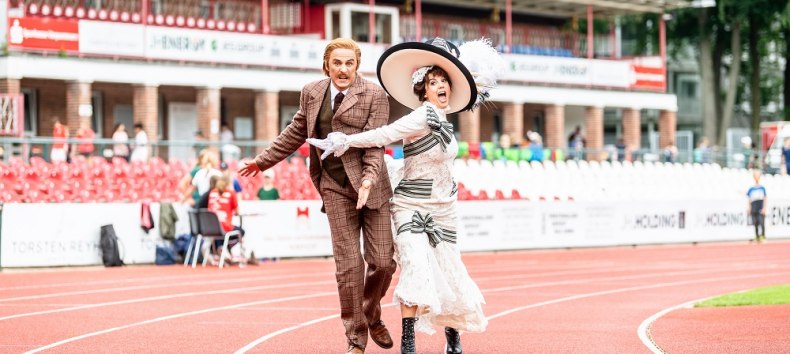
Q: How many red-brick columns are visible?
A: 11